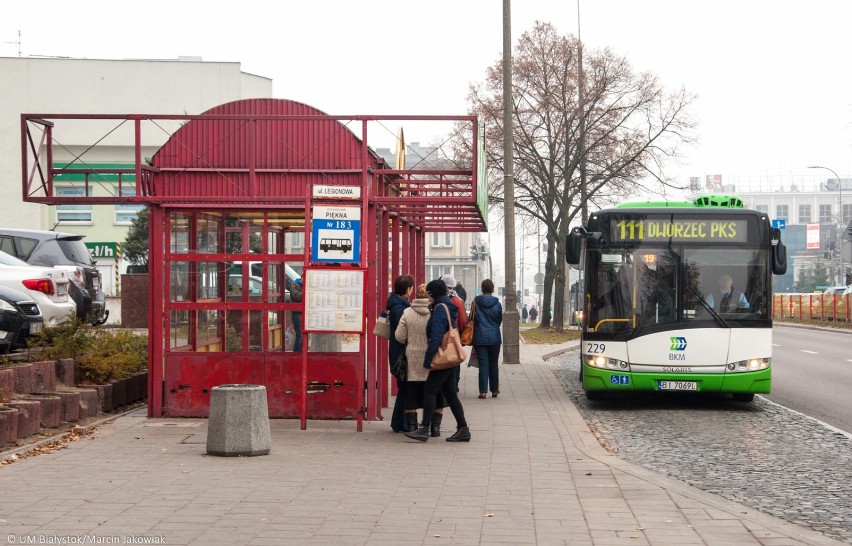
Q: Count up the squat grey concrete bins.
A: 1